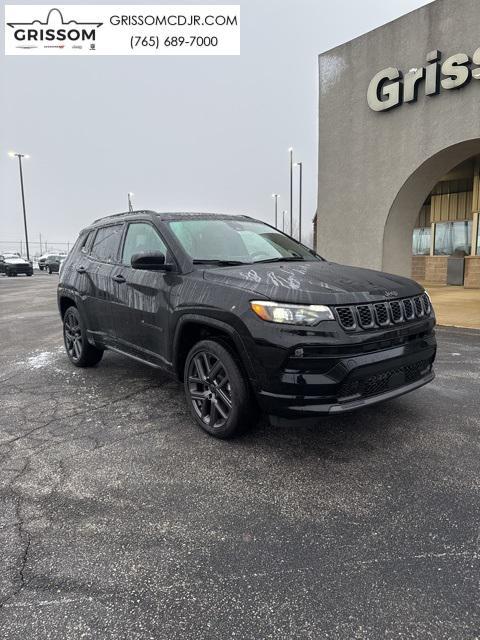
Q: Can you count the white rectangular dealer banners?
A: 1